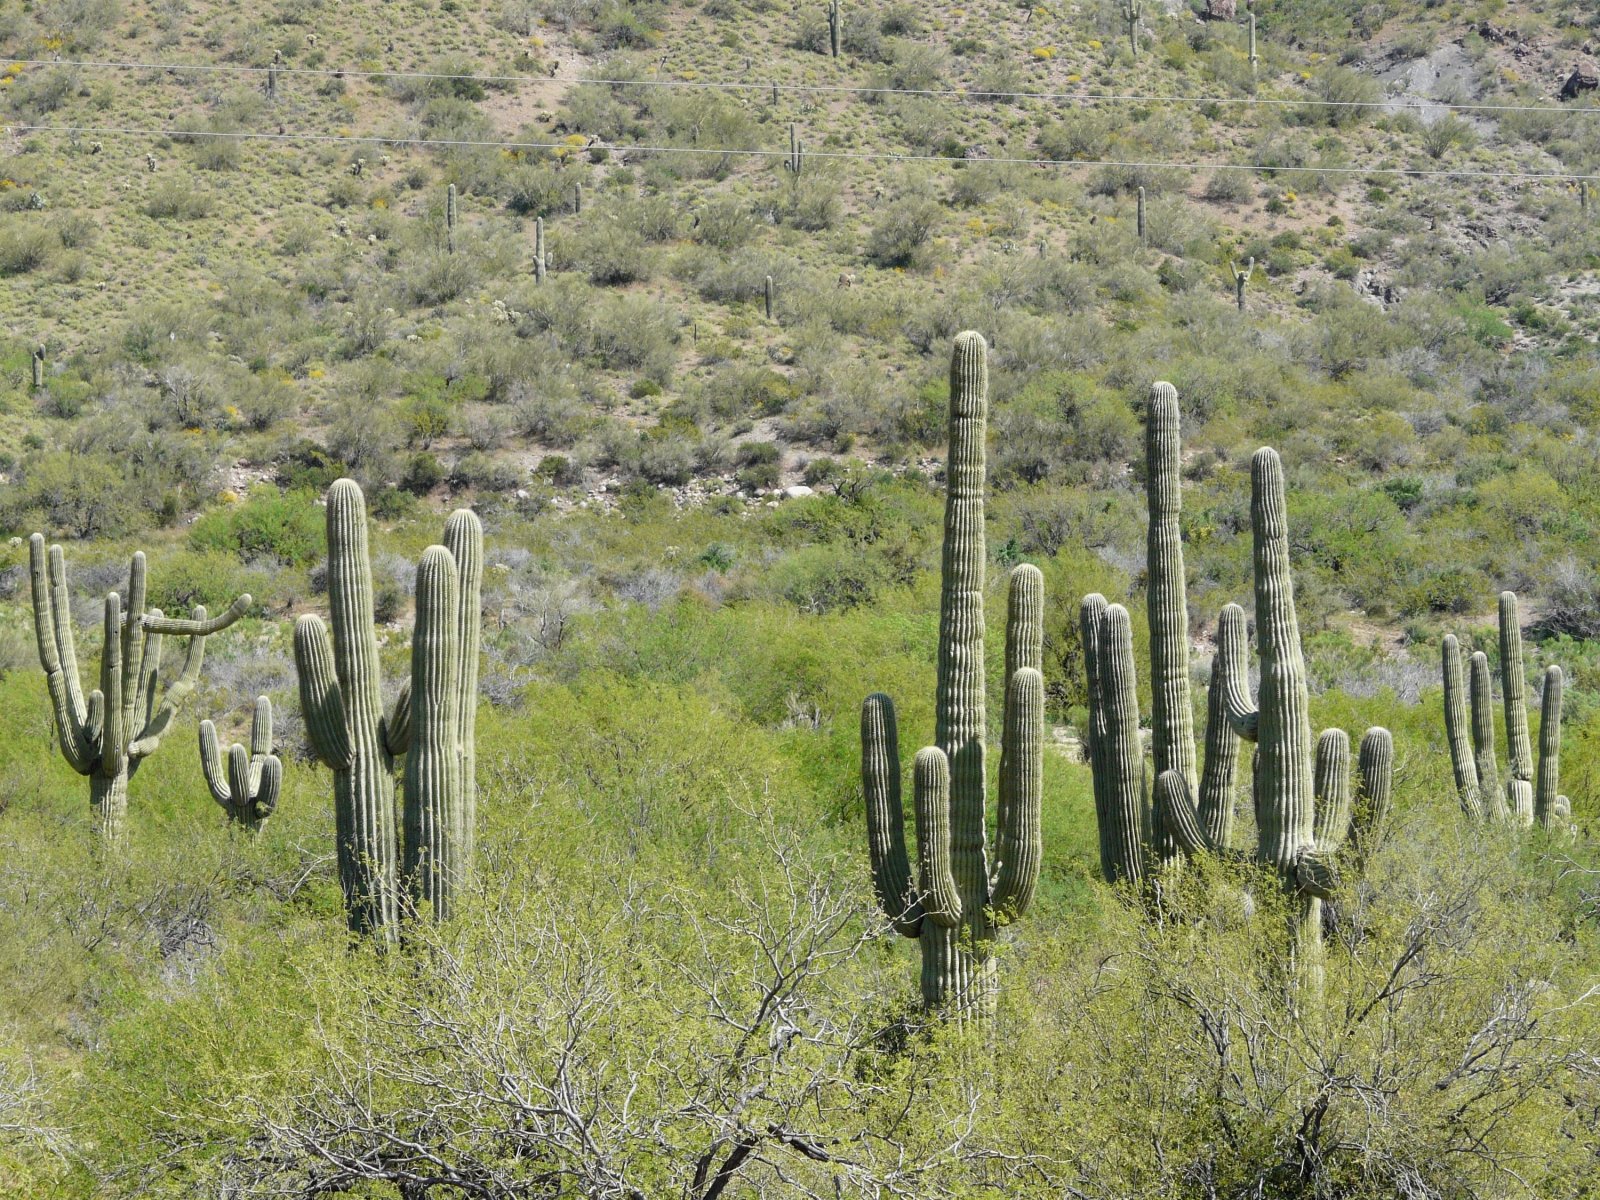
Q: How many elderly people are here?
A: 0